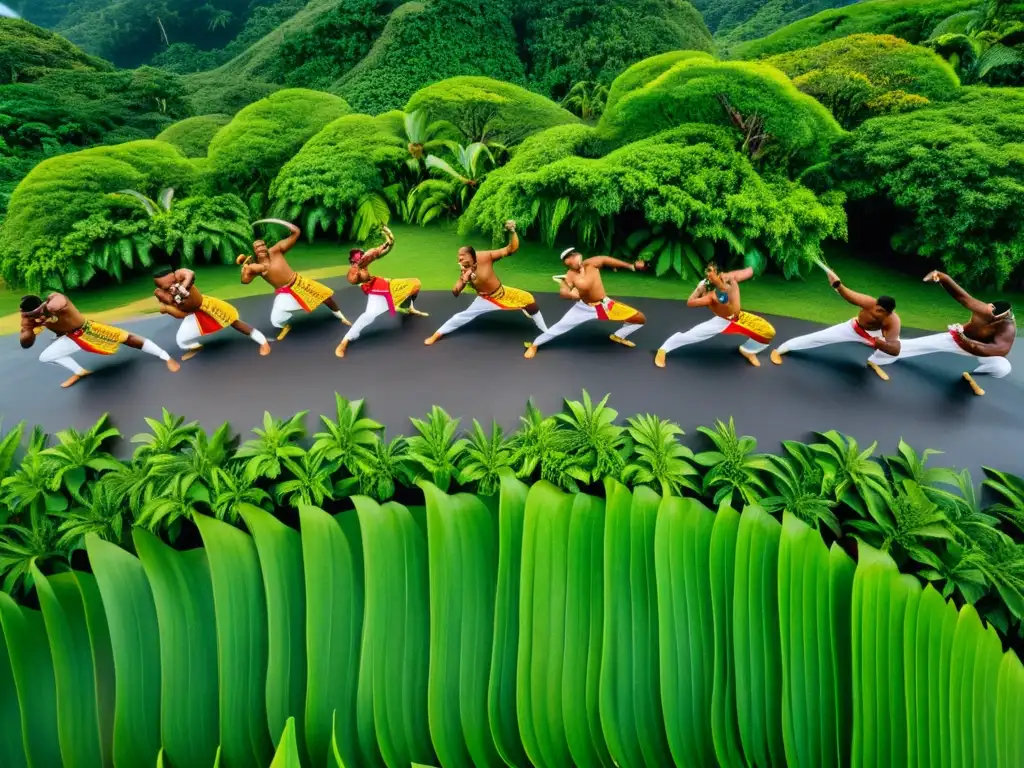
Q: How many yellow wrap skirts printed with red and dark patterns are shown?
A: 7